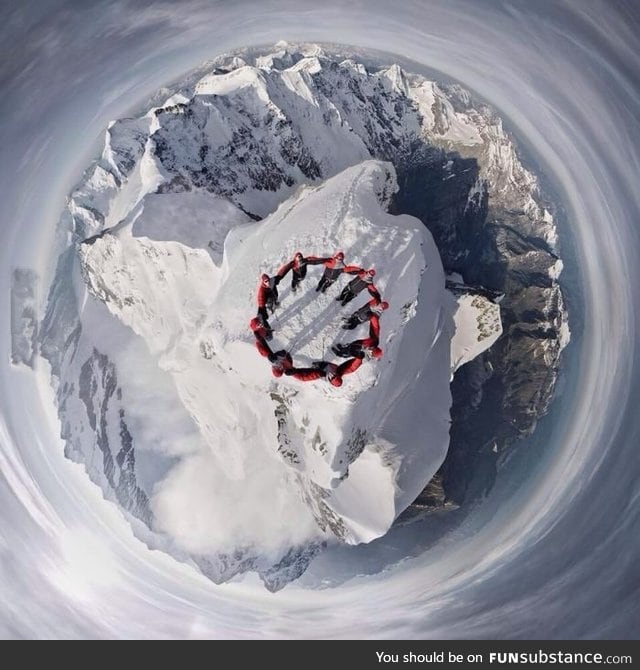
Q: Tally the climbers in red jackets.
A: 9